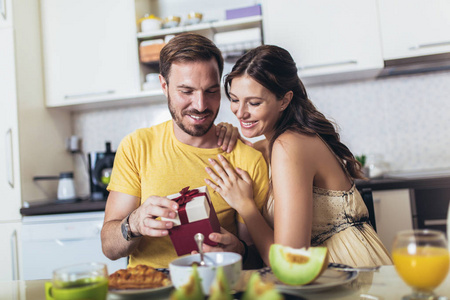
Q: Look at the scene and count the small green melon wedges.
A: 3